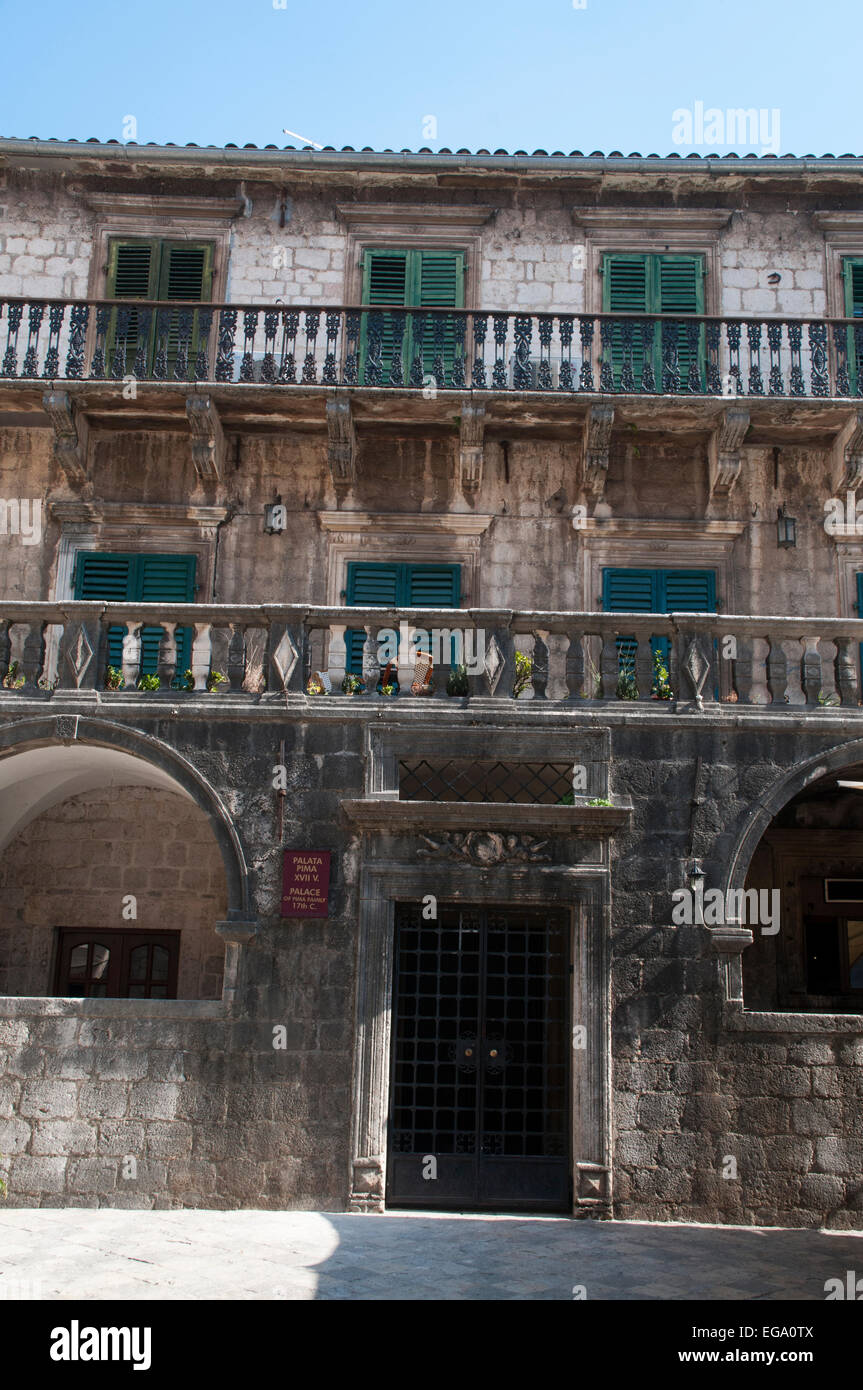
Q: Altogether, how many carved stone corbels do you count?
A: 7